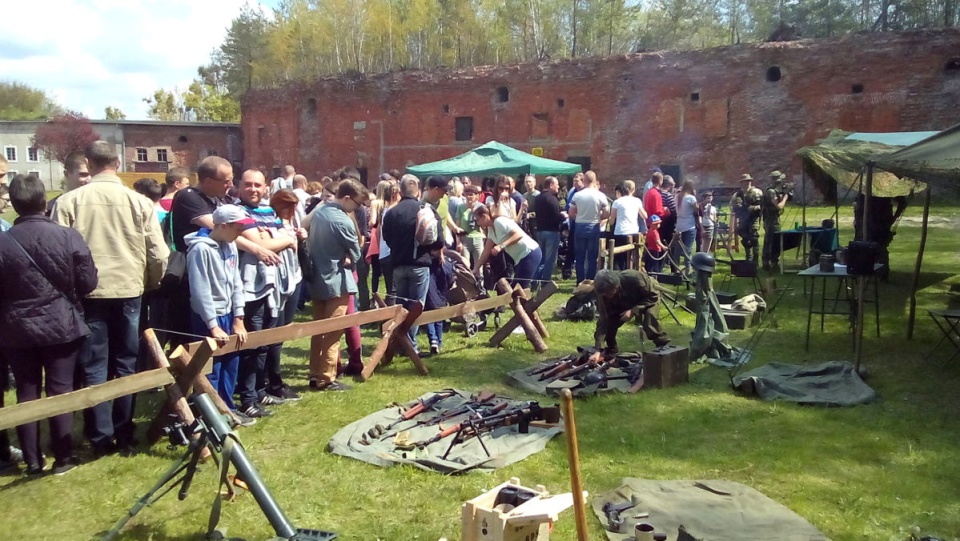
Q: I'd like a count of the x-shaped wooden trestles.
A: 3